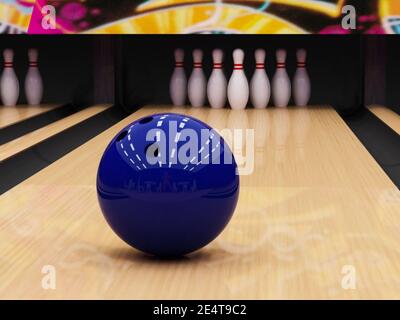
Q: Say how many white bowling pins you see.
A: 9